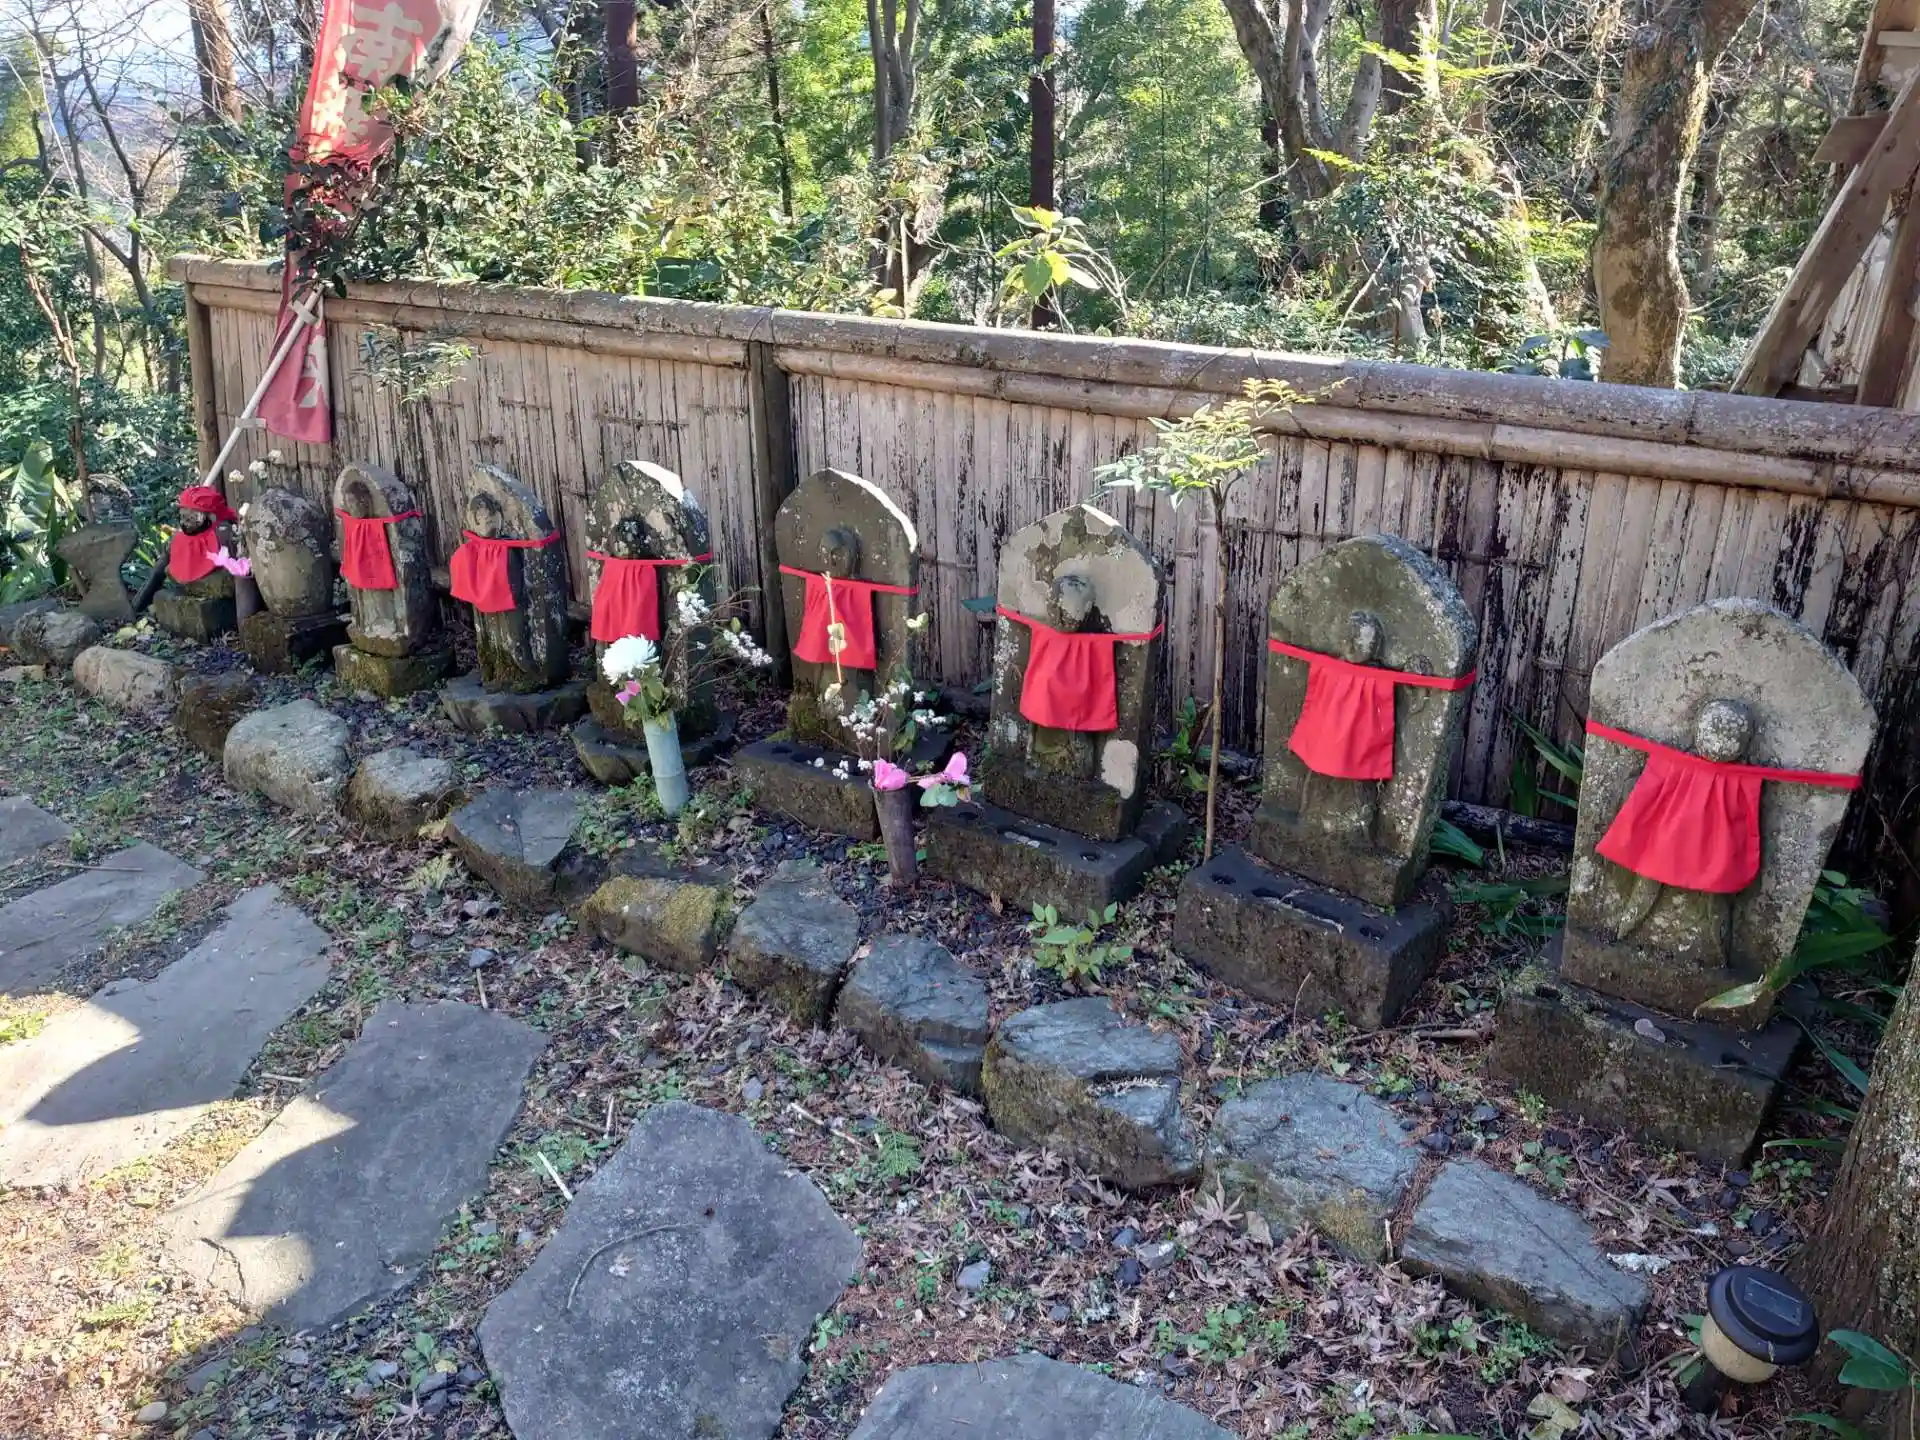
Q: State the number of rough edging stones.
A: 12